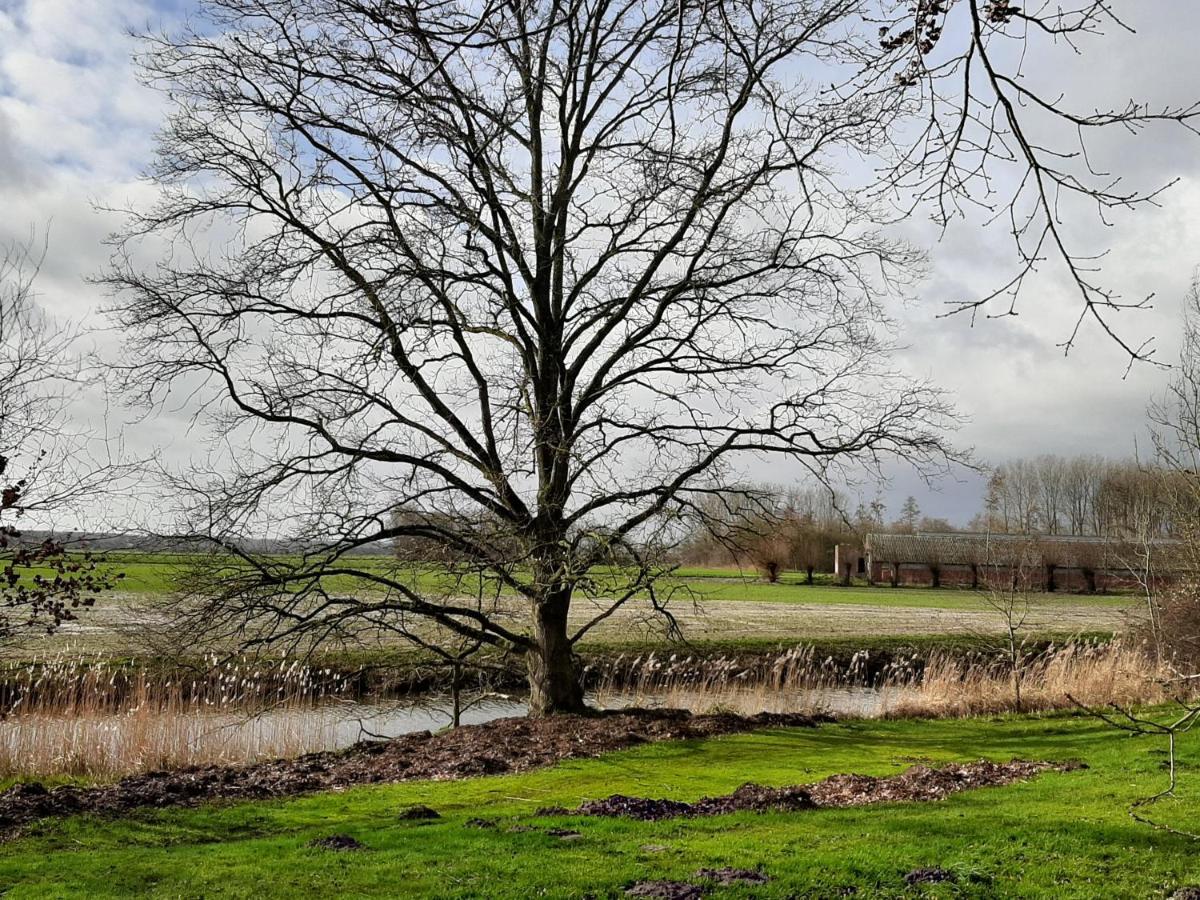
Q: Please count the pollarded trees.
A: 9